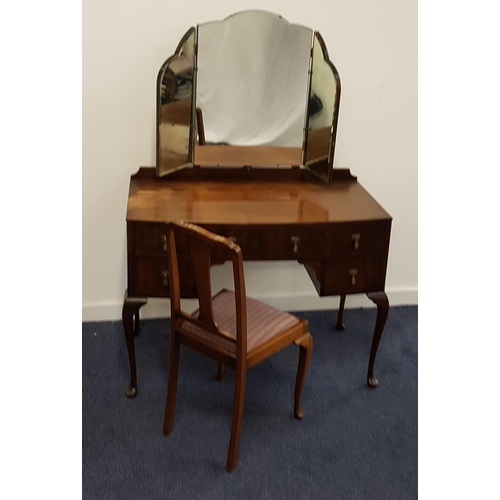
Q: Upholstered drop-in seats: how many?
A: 1